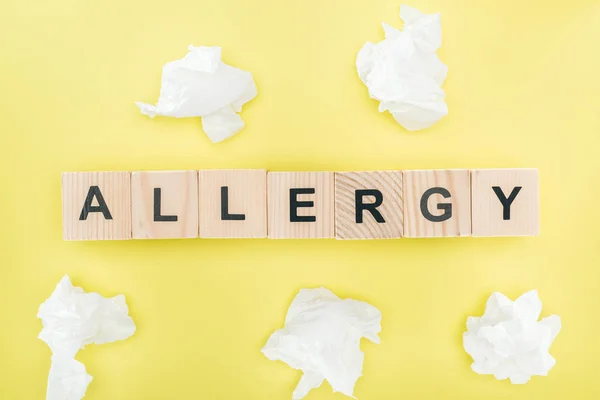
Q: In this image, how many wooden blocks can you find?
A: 7